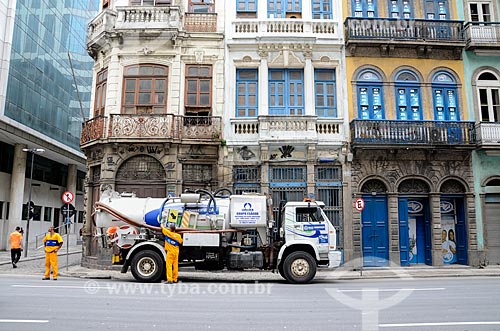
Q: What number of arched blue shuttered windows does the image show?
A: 3